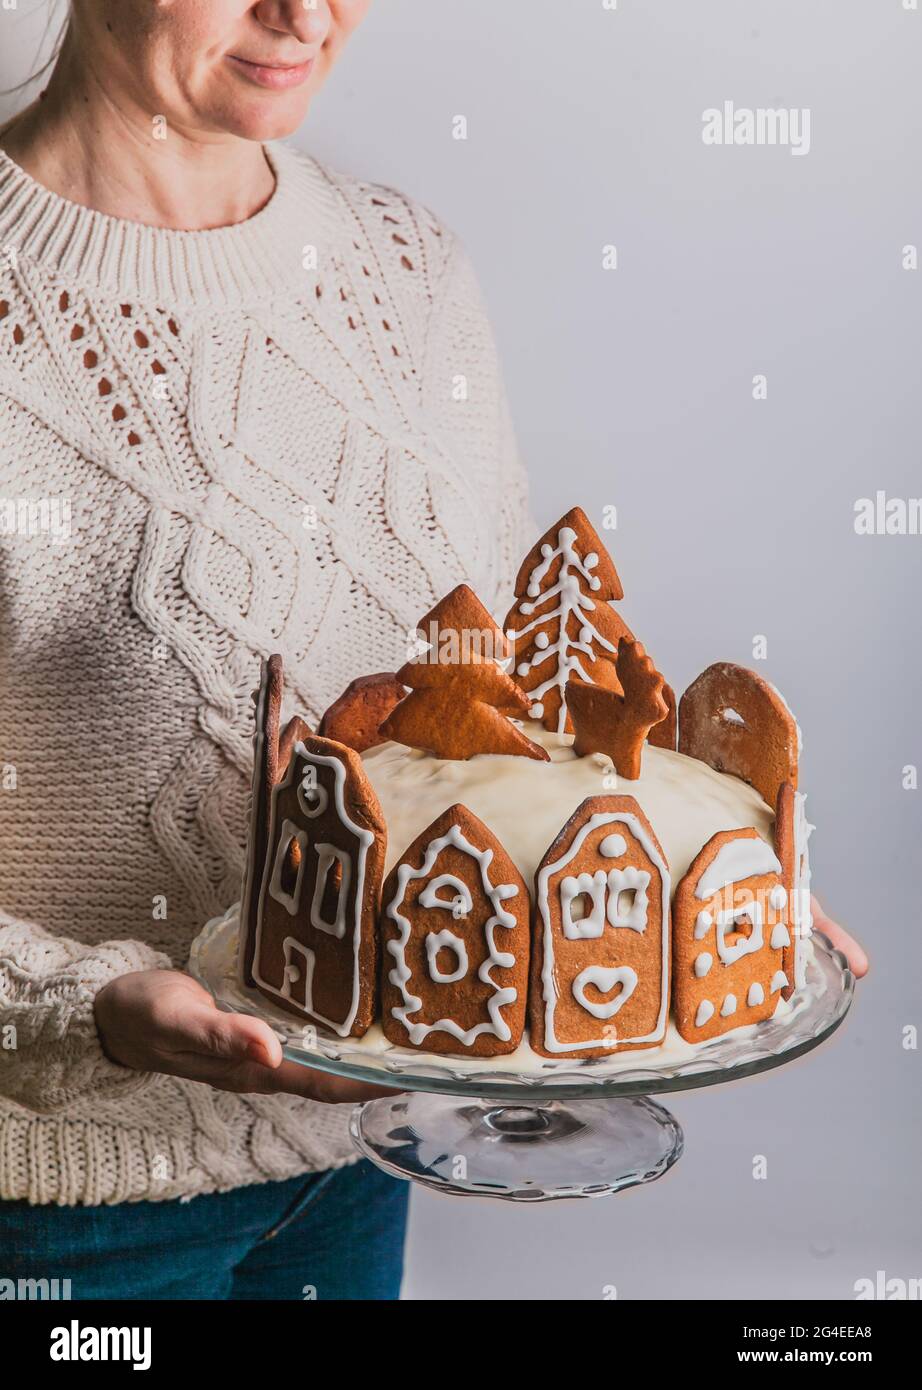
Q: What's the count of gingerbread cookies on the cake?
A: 13